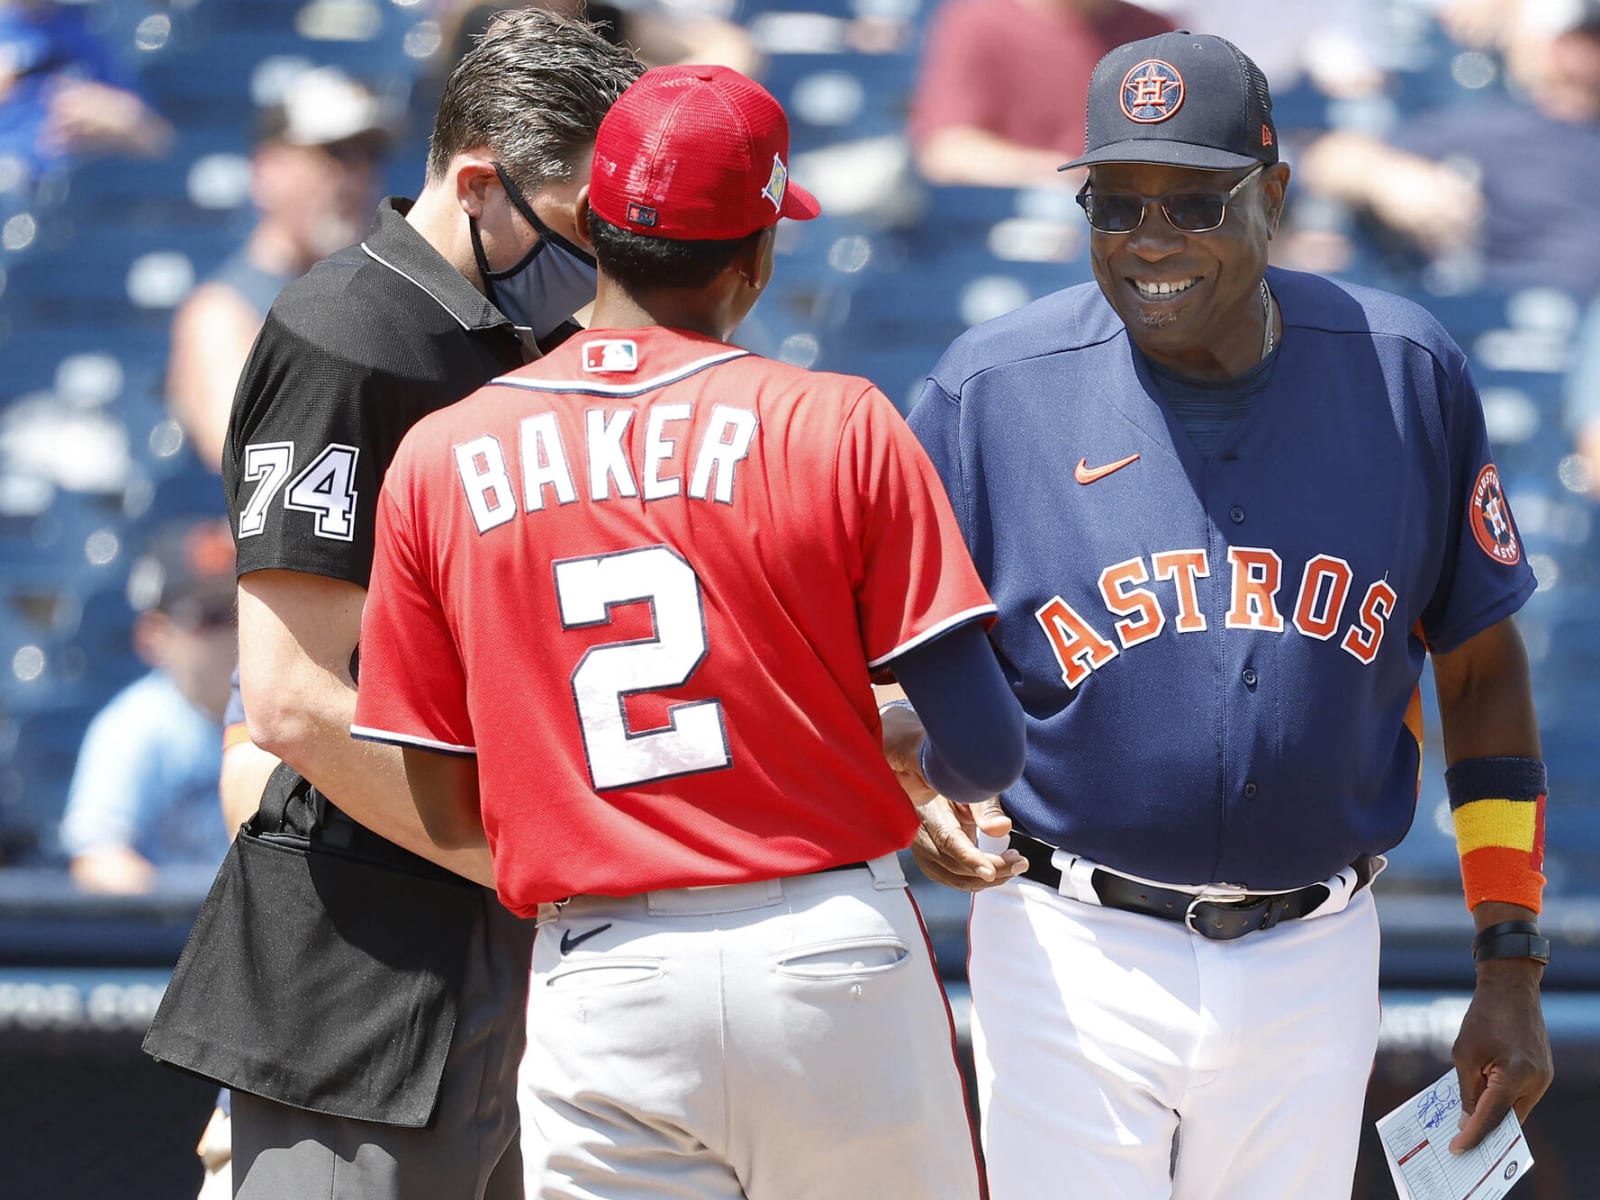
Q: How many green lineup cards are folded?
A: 0